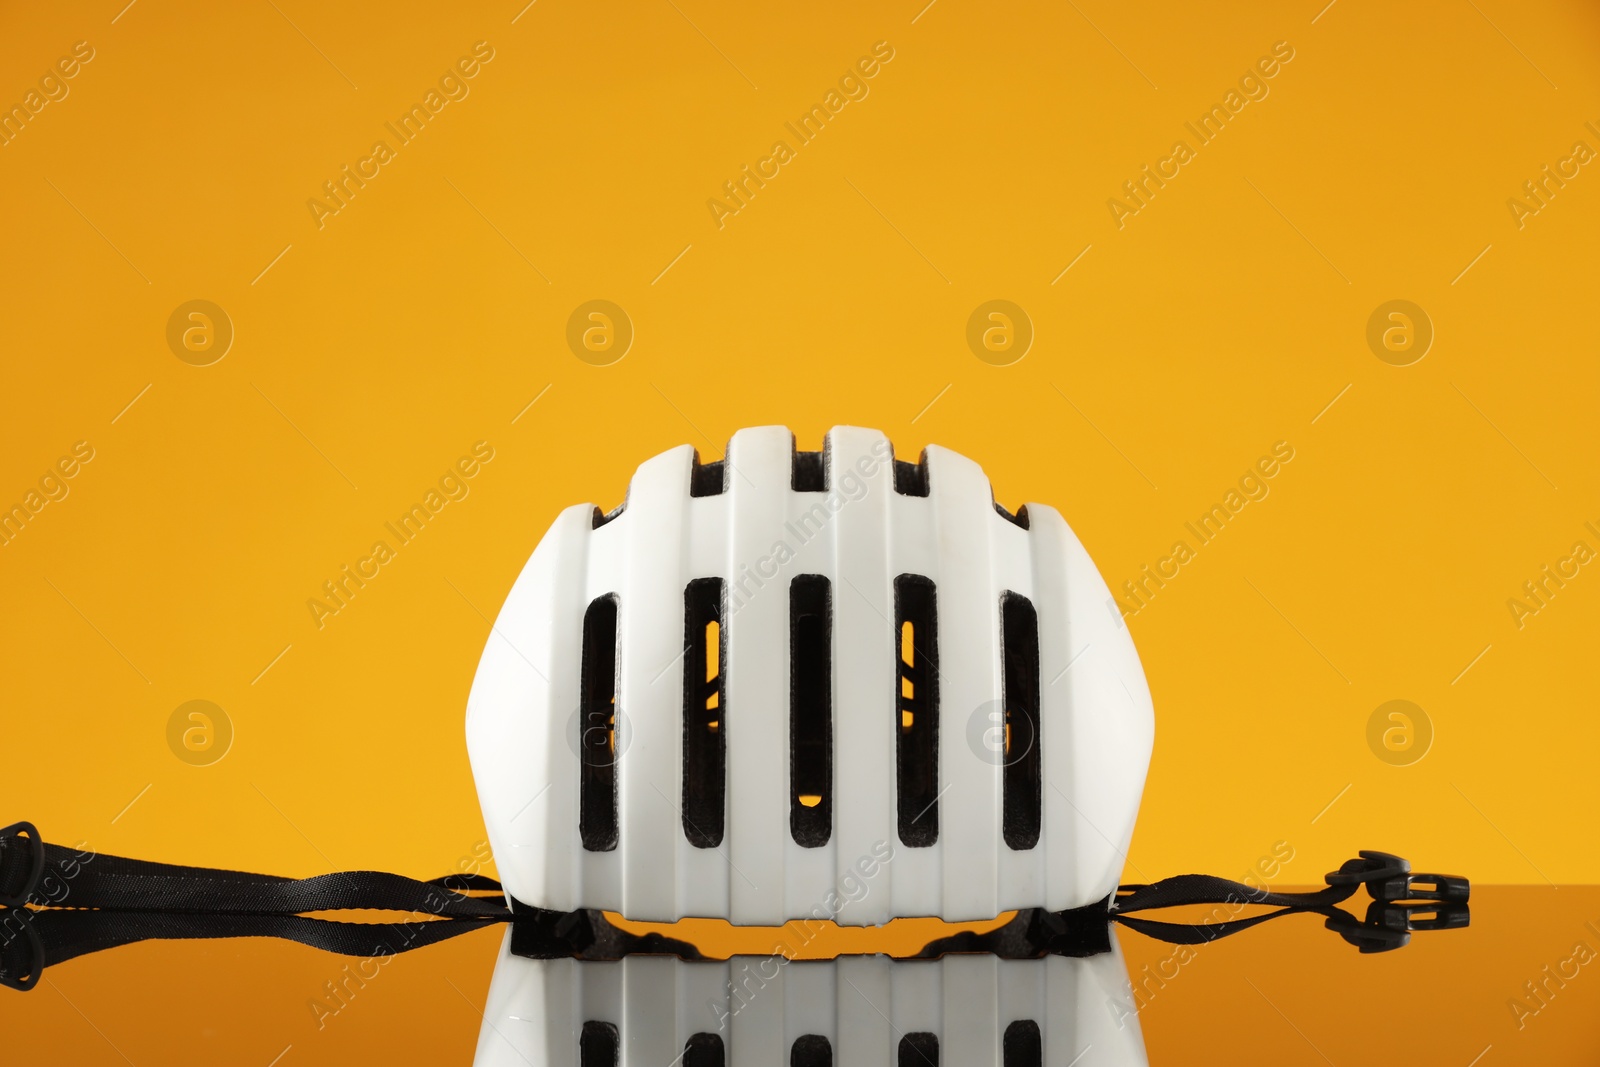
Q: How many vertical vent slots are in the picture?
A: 5